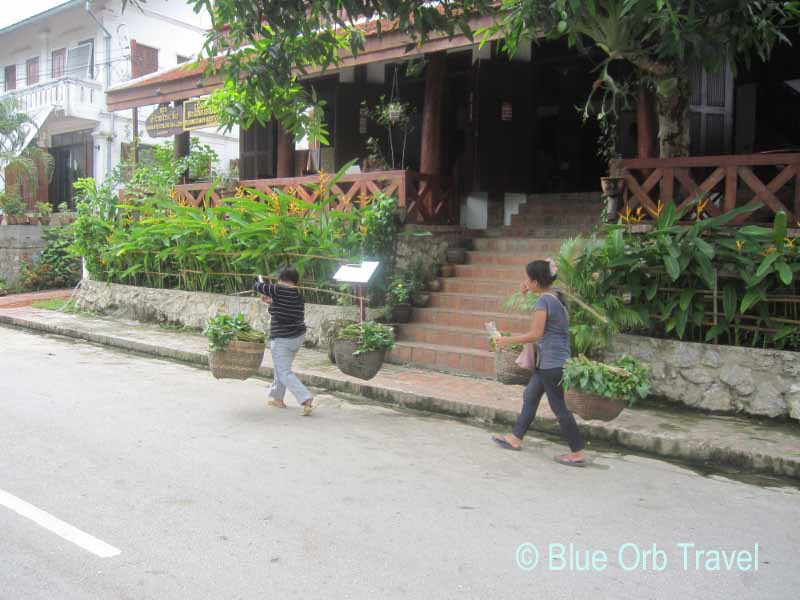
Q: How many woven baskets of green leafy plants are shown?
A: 4